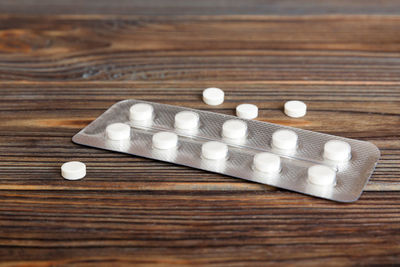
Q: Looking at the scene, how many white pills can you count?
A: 14